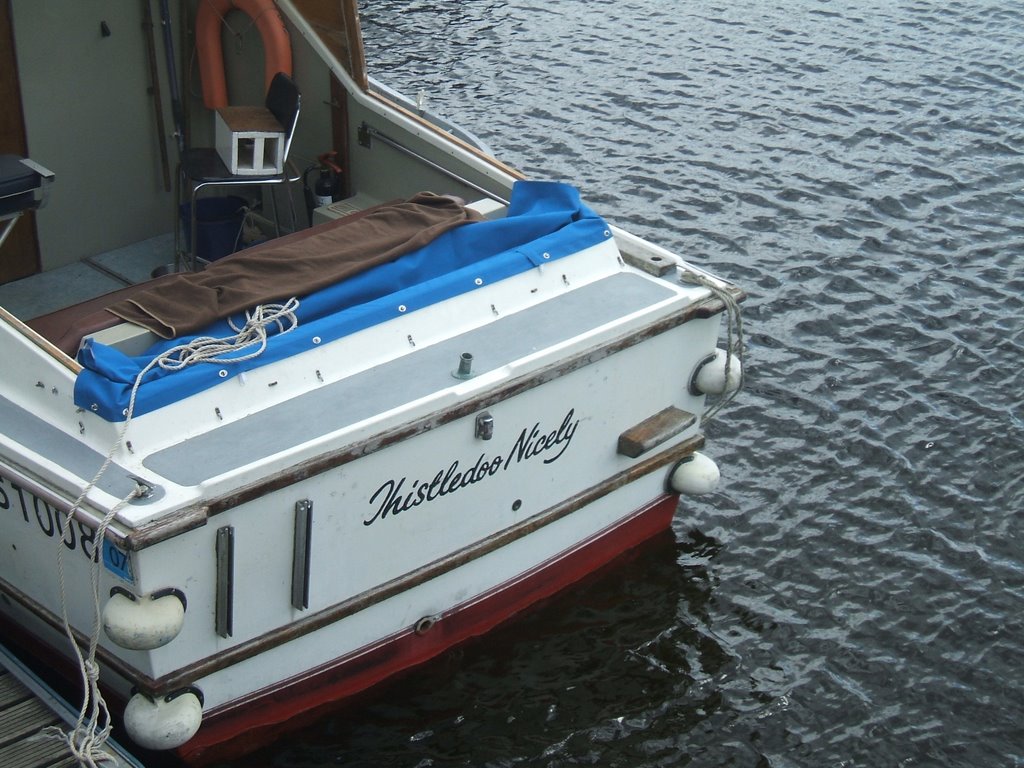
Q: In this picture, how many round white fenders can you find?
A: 4